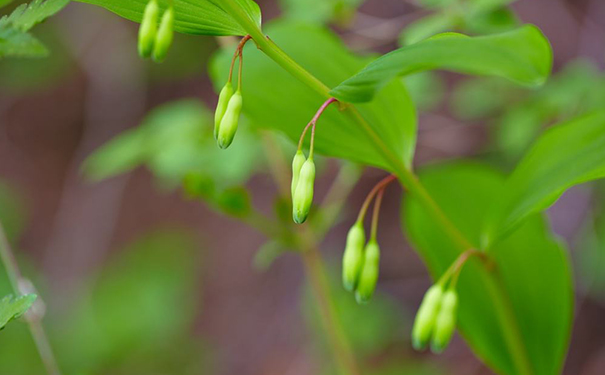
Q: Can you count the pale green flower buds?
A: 10